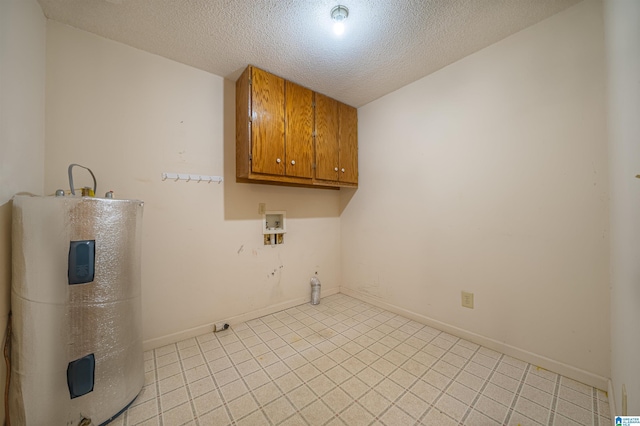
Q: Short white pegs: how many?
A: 6